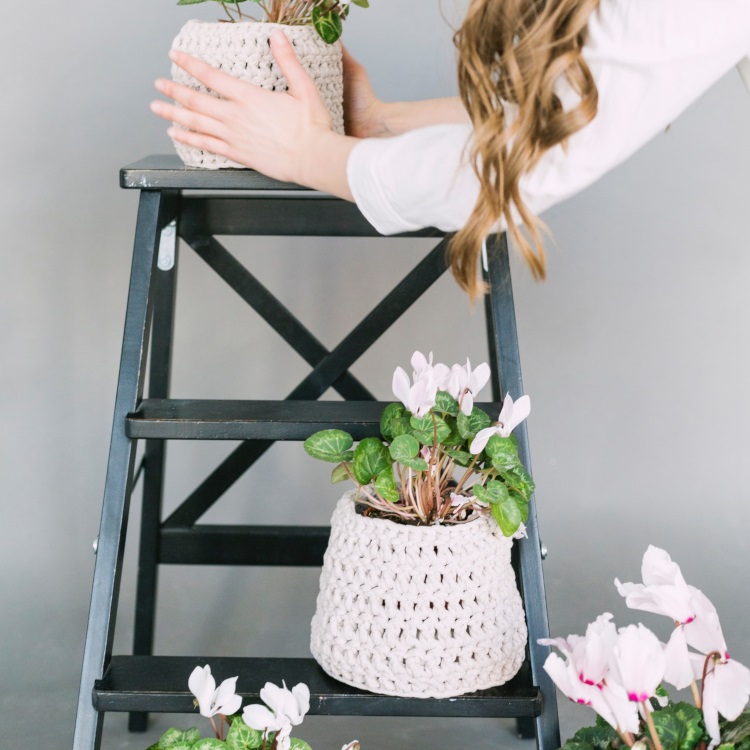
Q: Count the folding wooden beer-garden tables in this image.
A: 0